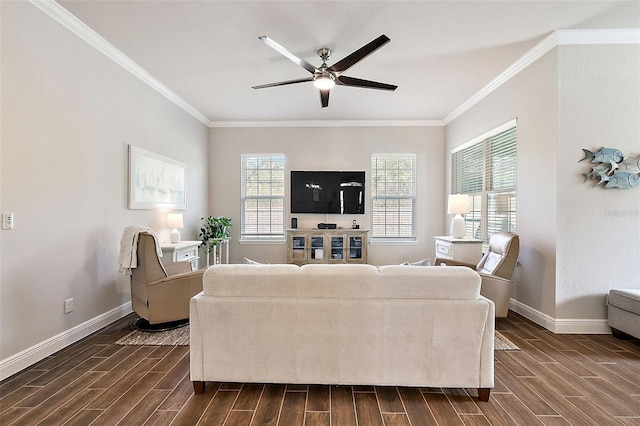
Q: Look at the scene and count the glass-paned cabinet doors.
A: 4